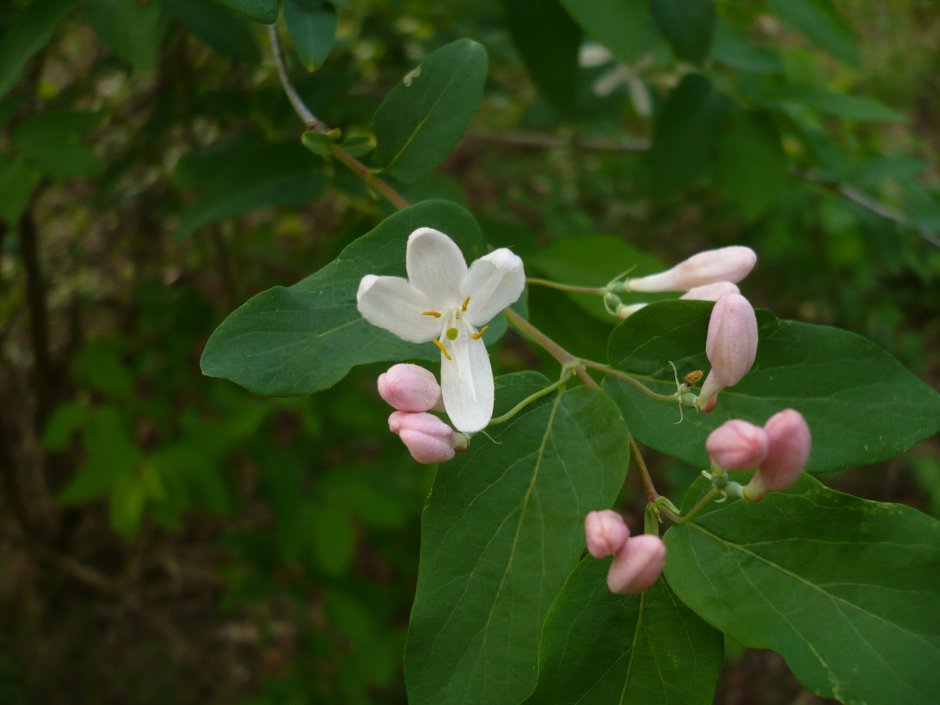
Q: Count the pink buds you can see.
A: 9